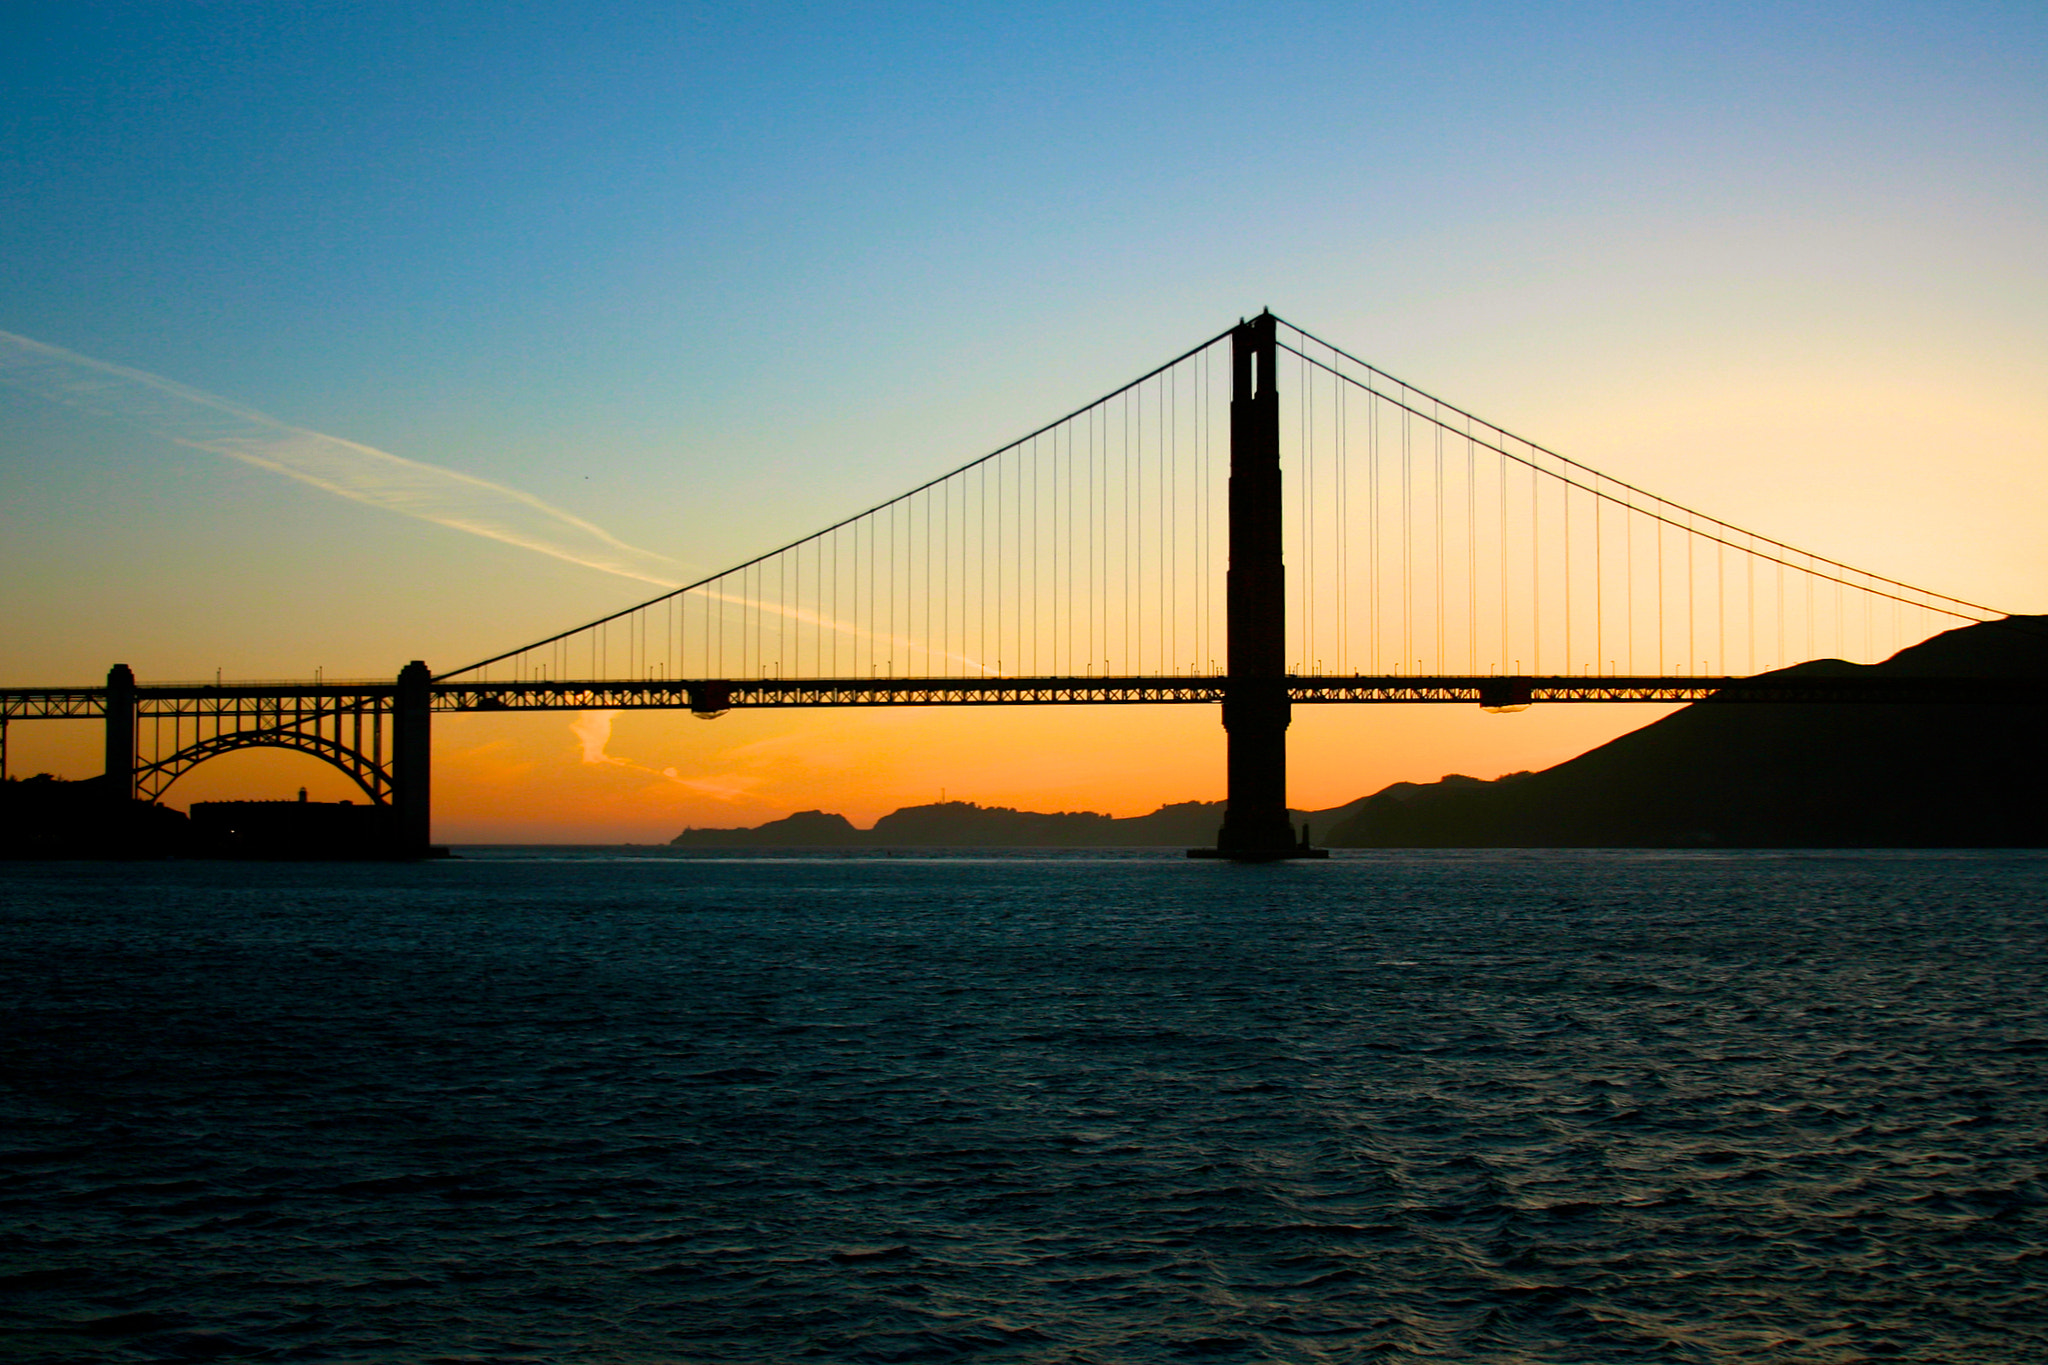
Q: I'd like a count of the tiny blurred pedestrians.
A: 0